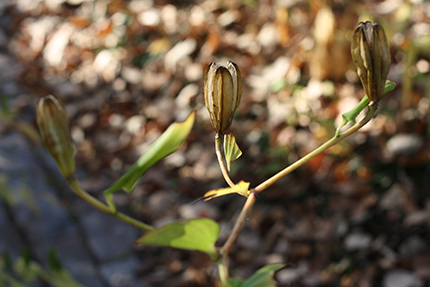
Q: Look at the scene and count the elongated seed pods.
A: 3